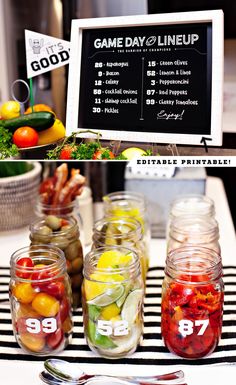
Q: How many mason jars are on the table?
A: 9